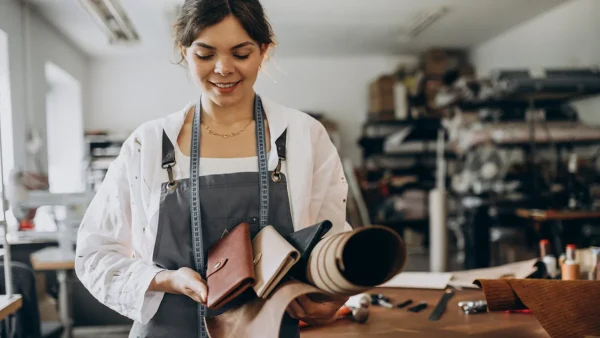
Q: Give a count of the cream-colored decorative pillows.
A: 0